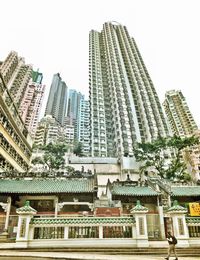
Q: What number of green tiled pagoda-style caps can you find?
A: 3